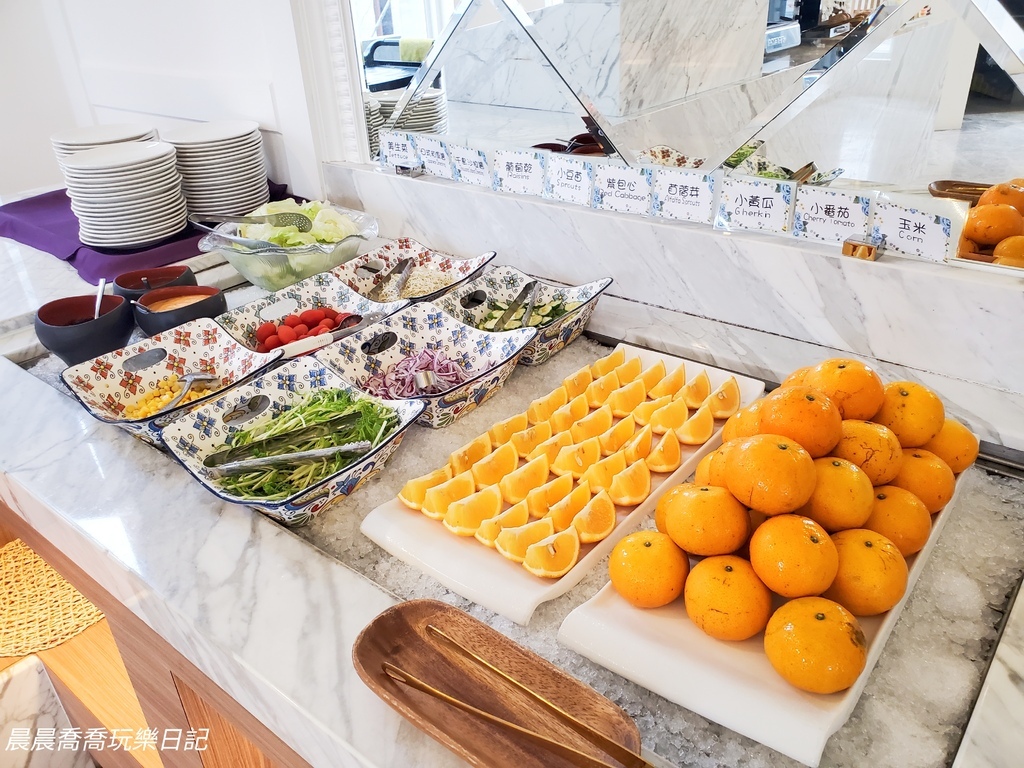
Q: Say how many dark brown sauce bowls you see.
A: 3